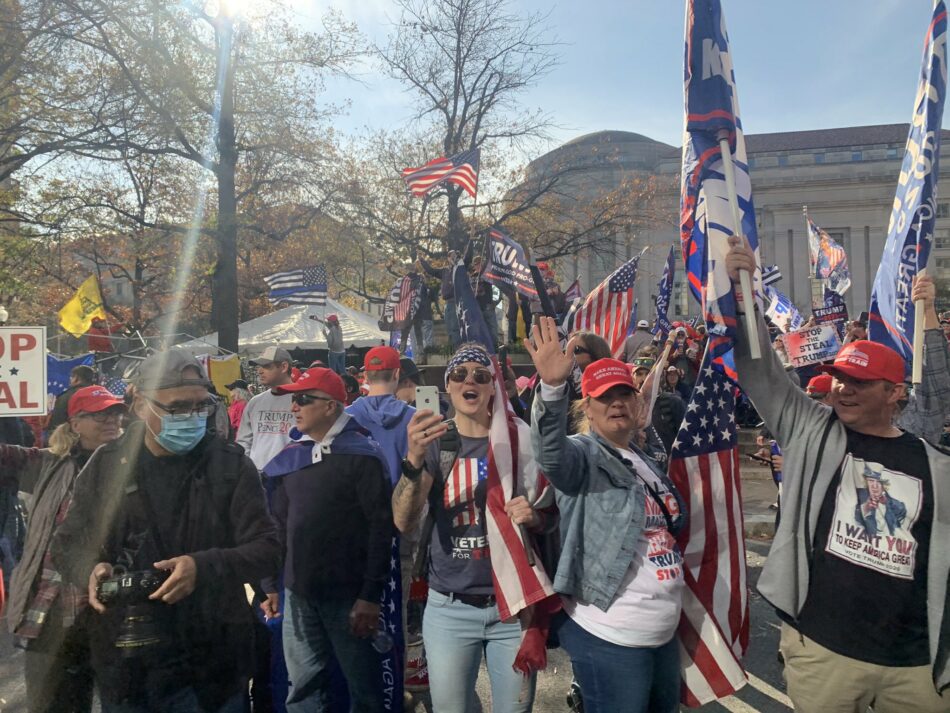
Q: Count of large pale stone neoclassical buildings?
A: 1